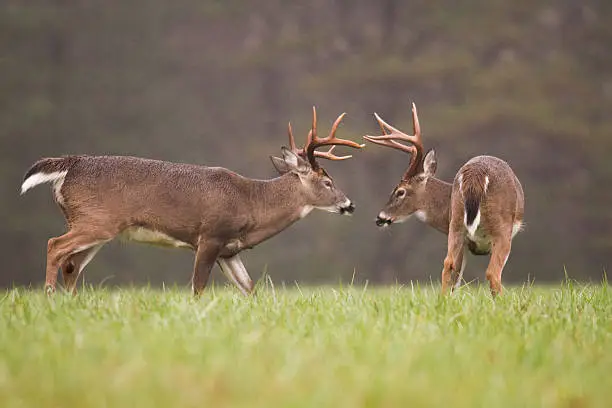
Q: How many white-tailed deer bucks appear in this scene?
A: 2